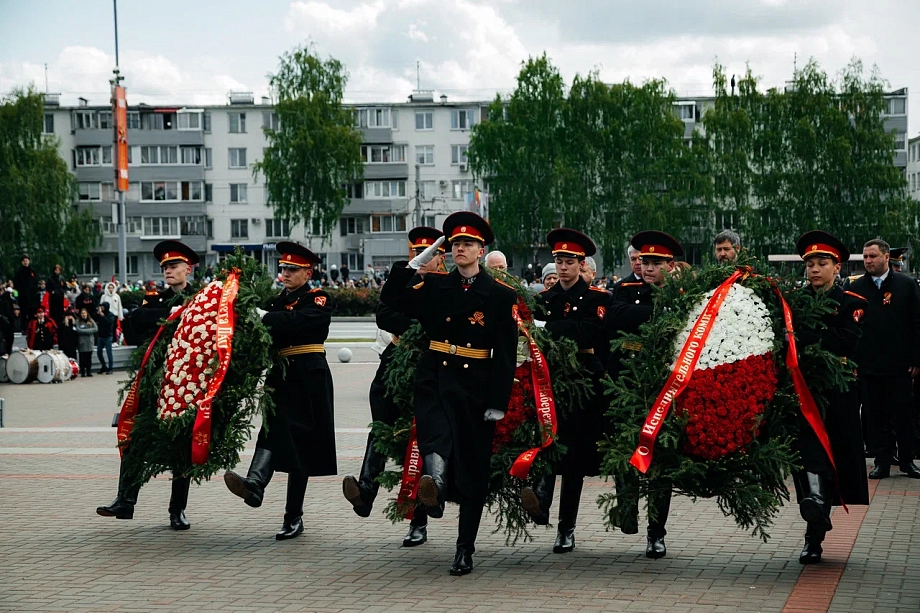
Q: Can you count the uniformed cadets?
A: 7